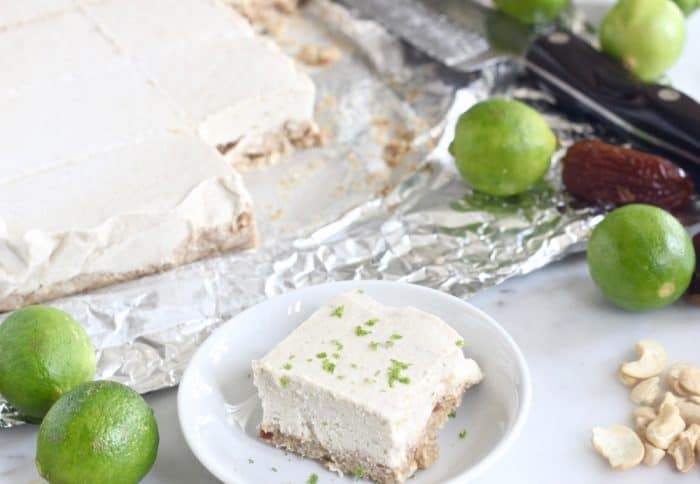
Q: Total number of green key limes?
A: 7